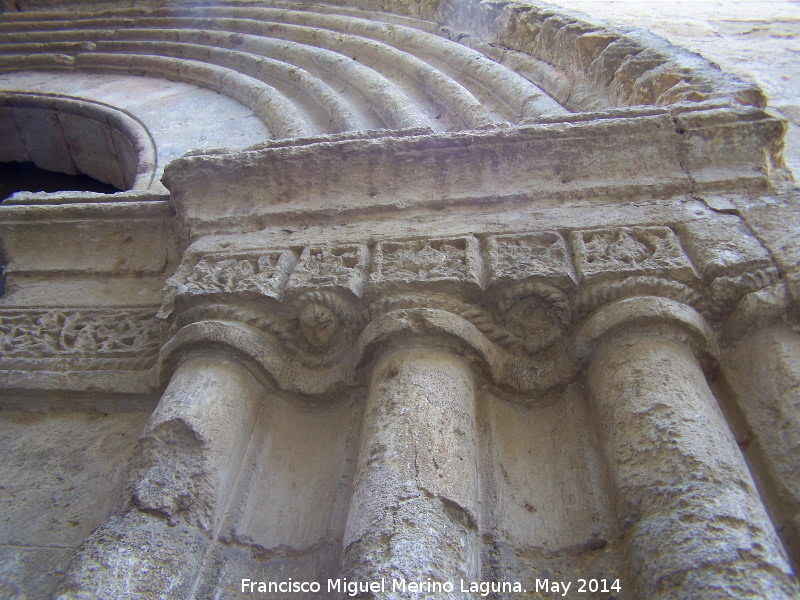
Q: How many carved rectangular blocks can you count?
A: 5